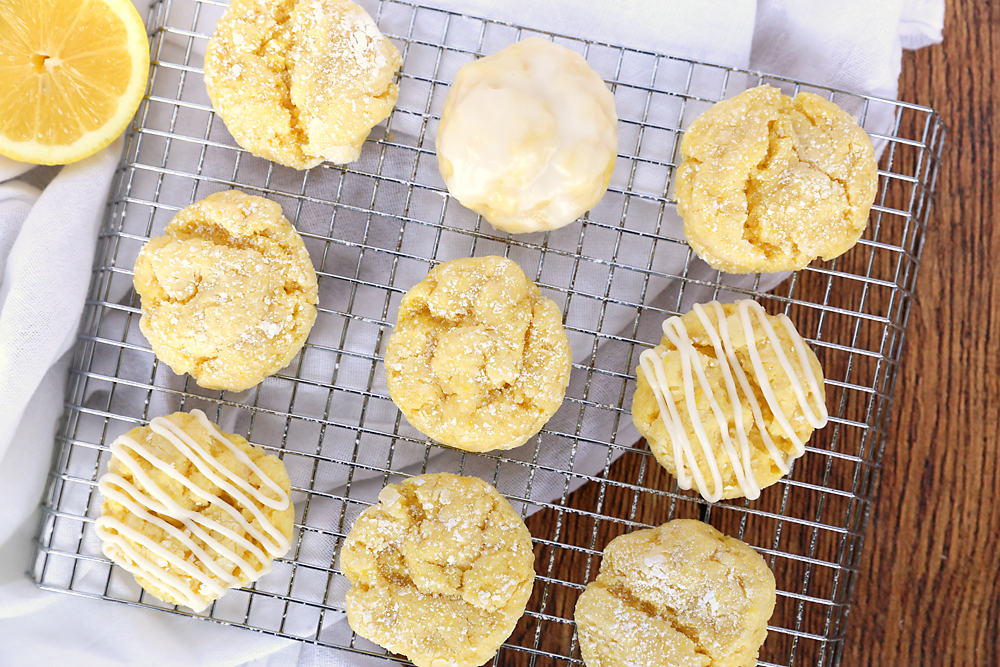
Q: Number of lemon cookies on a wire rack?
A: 9